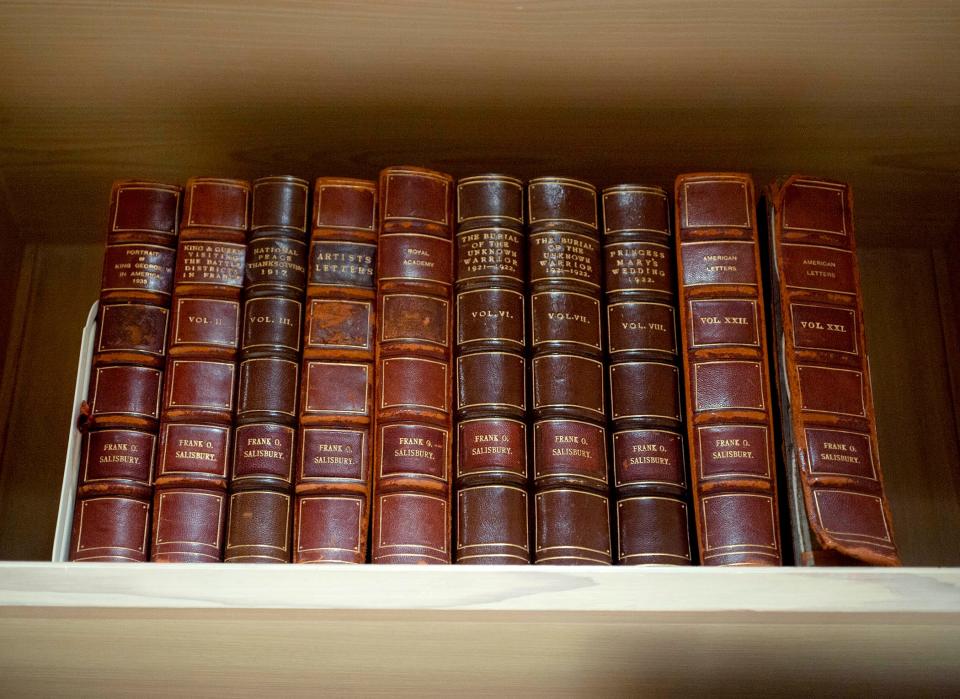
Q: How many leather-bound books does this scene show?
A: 10